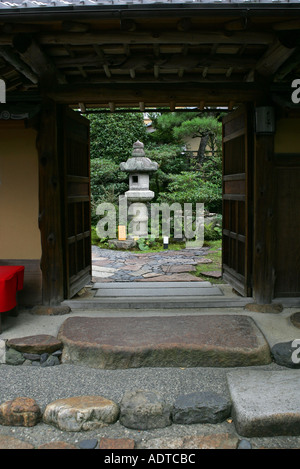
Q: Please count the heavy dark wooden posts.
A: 2